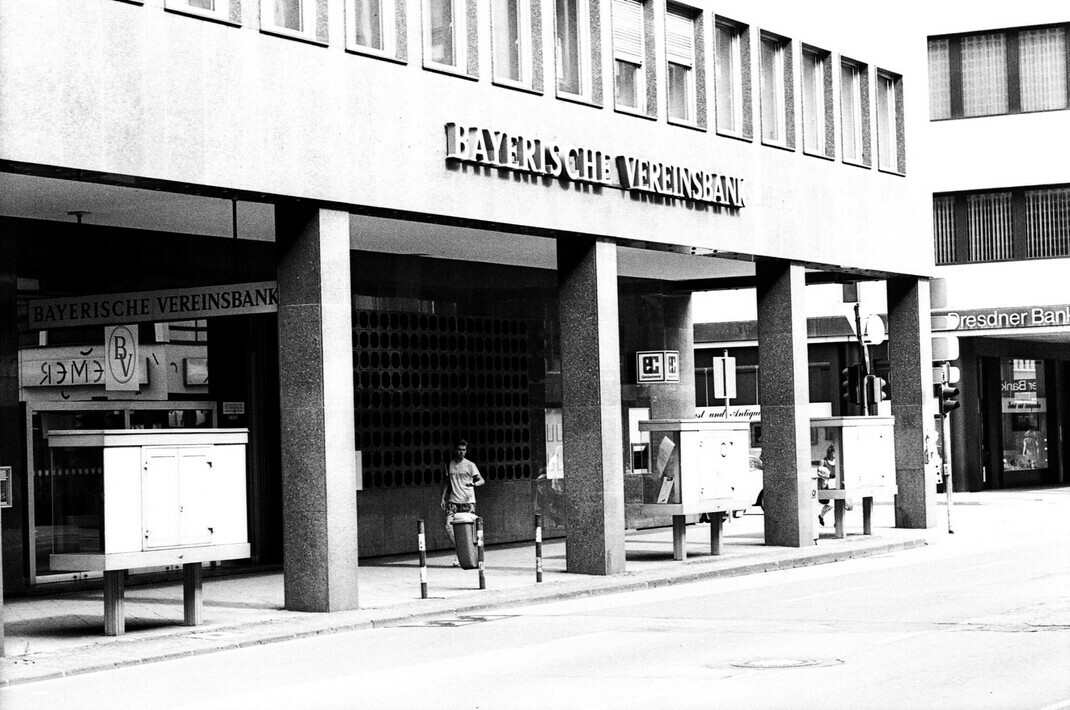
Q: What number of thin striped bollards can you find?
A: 3